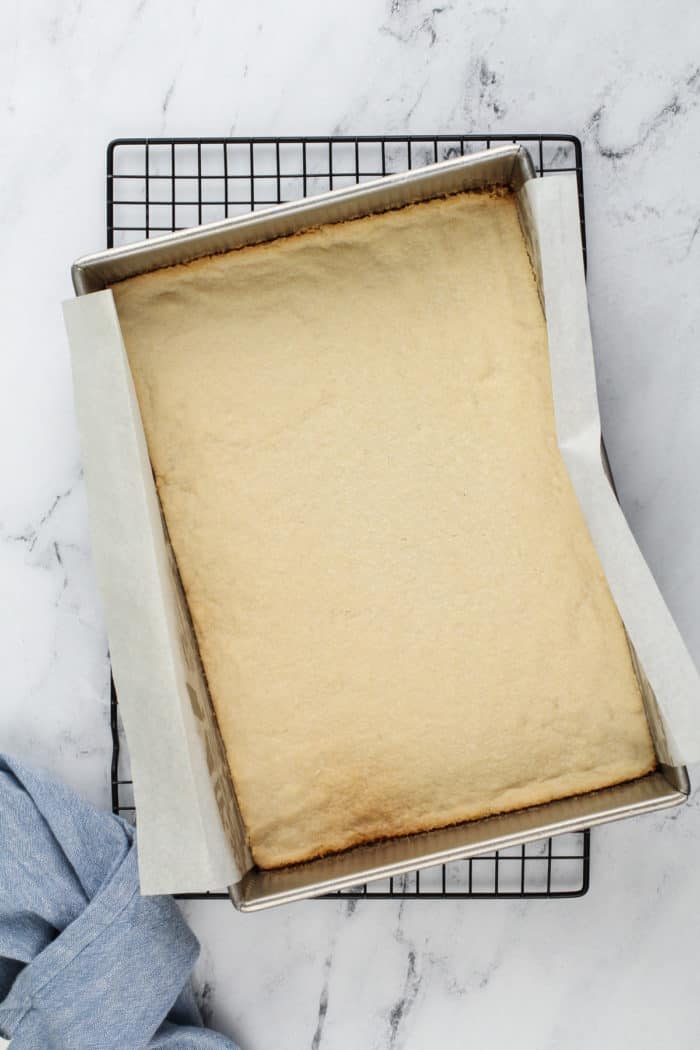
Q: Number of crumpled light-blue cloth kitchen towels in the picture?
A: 1